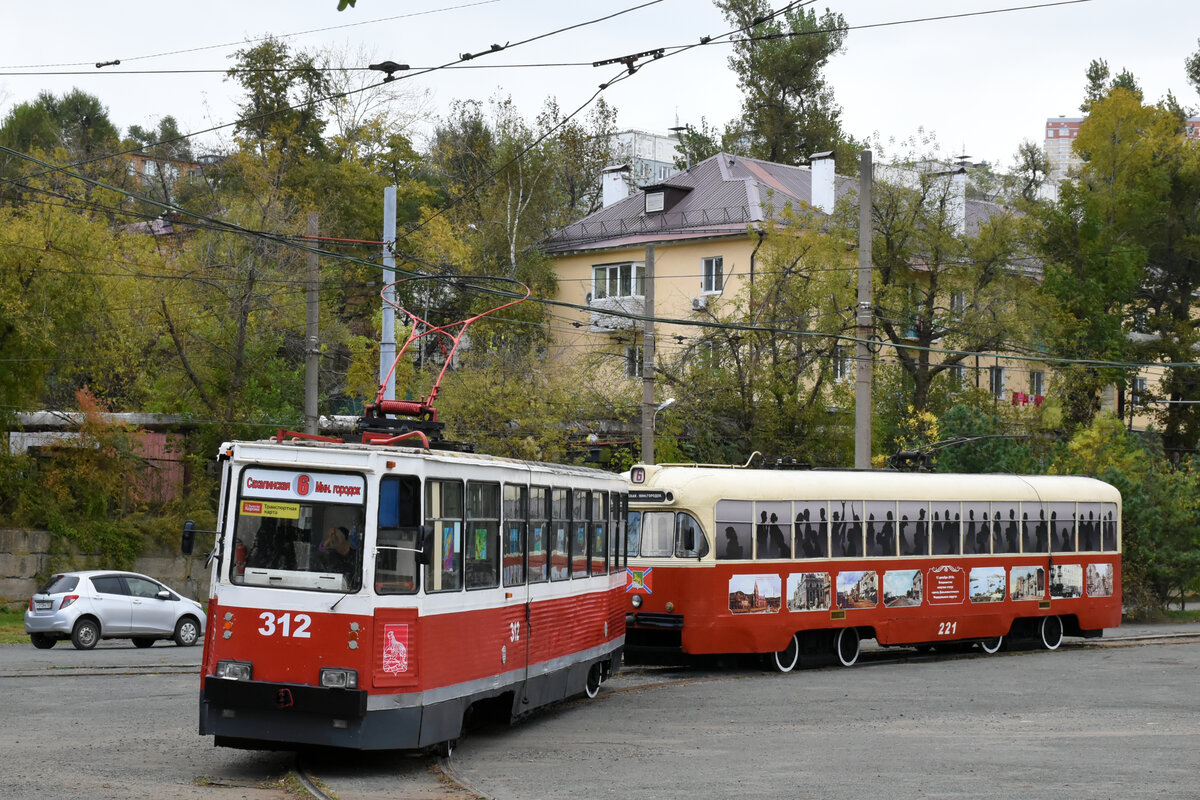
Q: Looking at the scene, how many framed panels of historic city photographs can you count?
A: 8